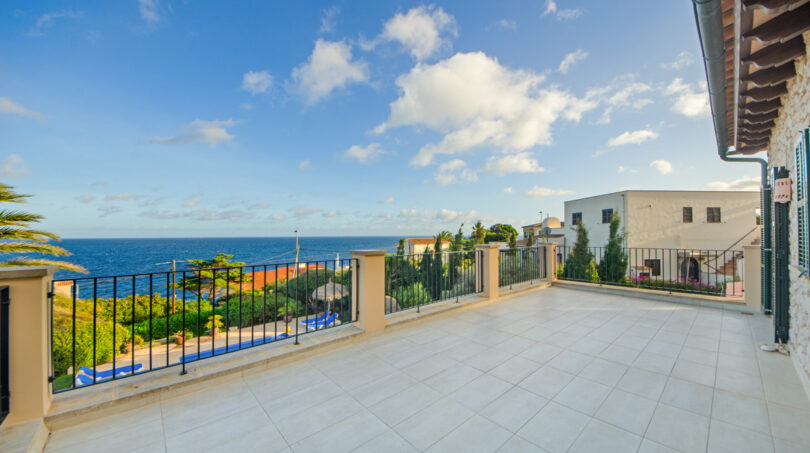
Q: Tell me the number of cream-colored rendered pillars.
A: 5